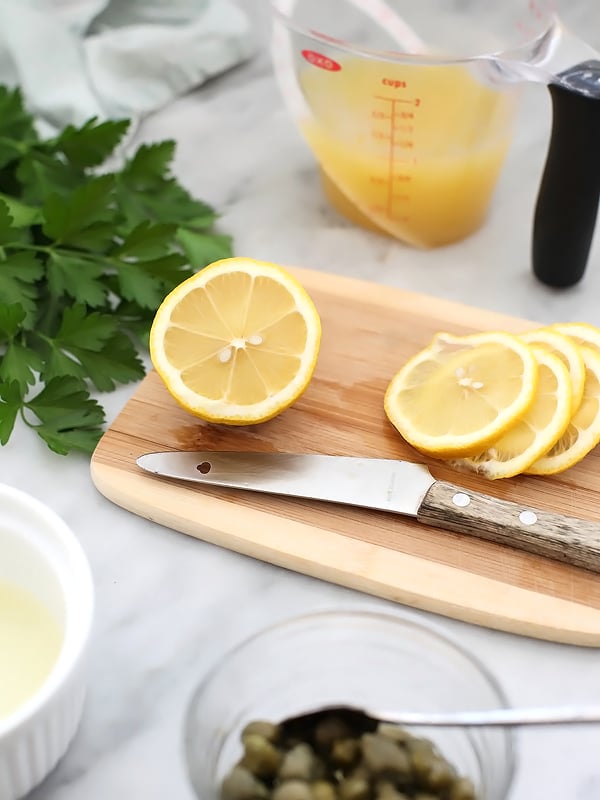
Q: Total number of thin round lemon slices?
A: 5